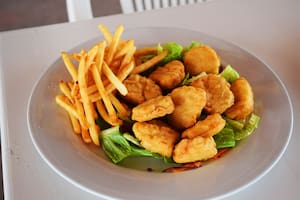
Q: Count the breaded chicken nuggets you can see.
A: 10